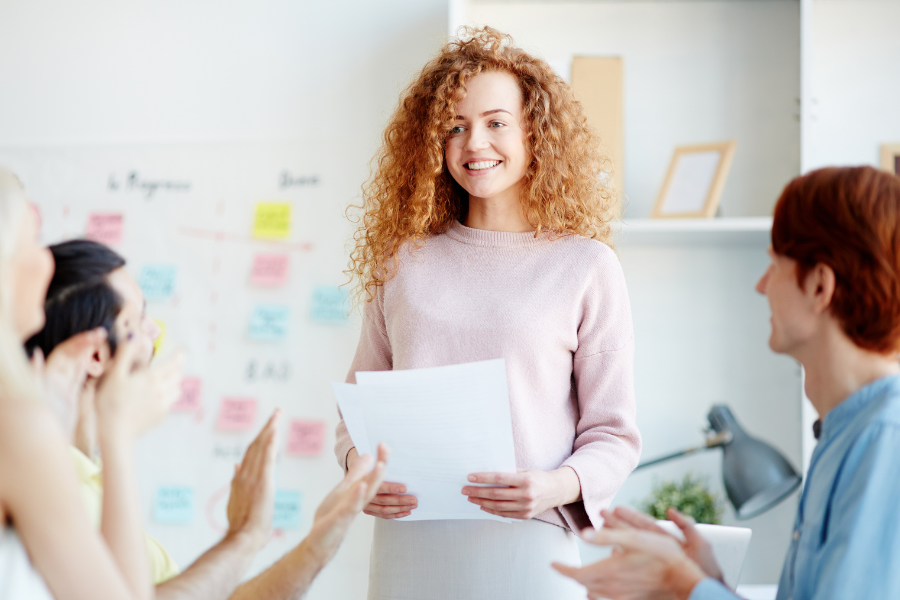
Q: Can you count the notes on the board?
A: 13